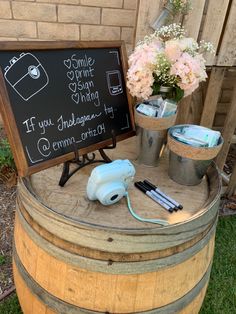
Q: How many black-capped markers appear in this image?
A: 3